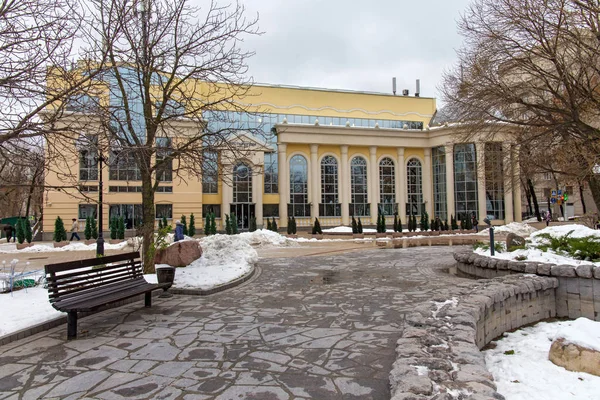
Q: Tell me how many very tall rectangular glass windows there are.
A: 3